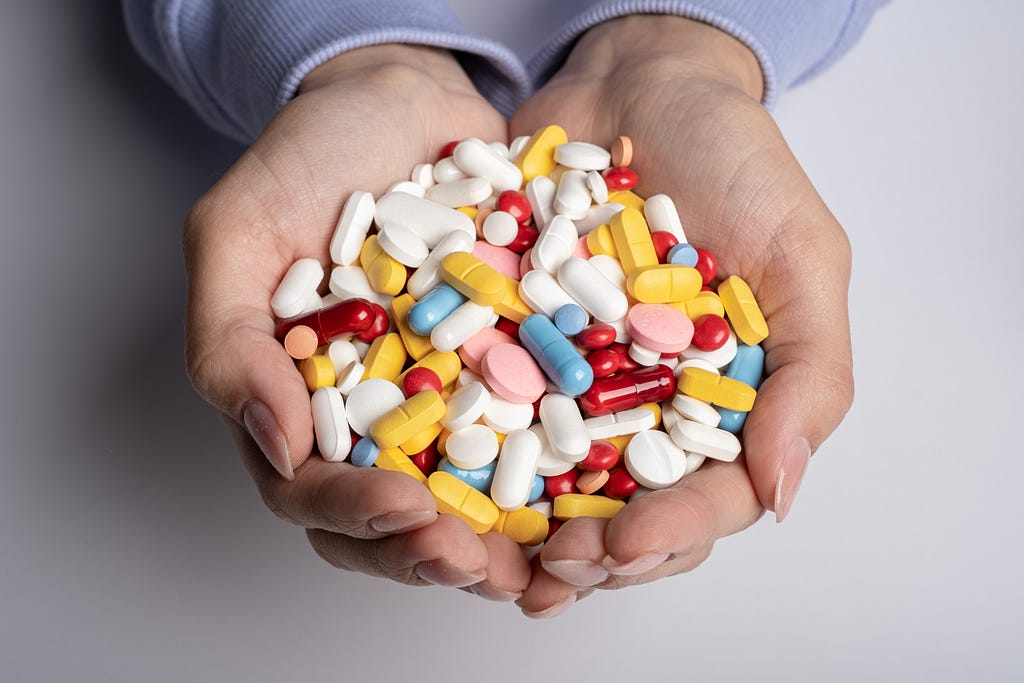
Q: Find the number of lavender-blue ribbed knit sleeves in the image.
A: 2